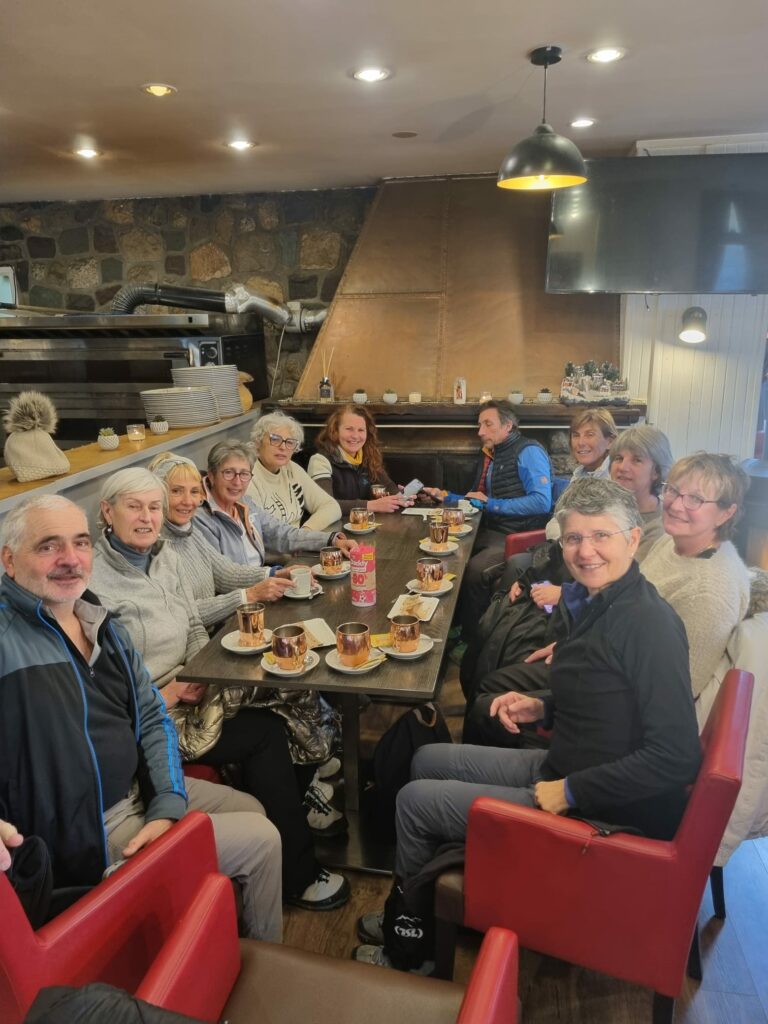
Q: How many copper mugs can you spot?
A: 10